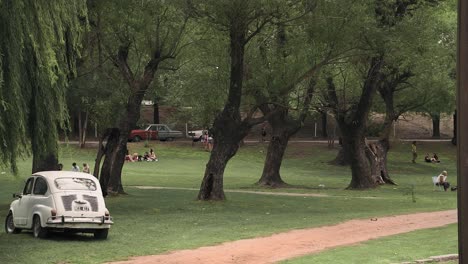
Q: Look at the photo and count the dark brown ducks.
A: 0